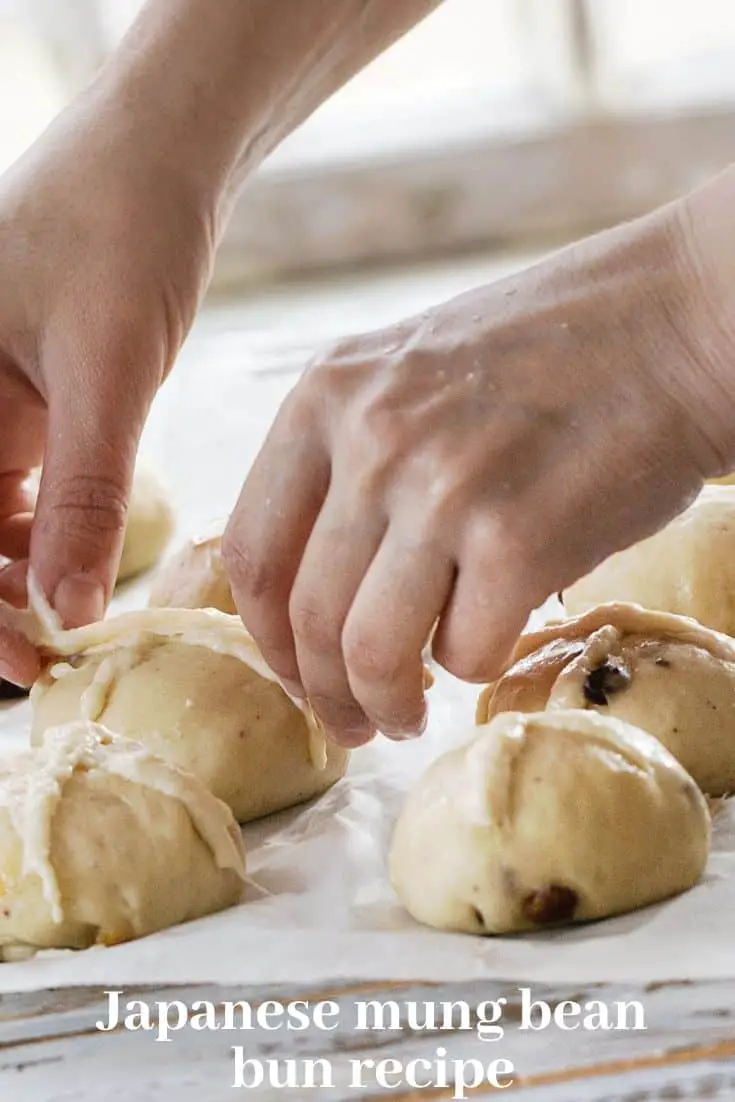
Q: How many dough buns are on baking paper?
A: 7